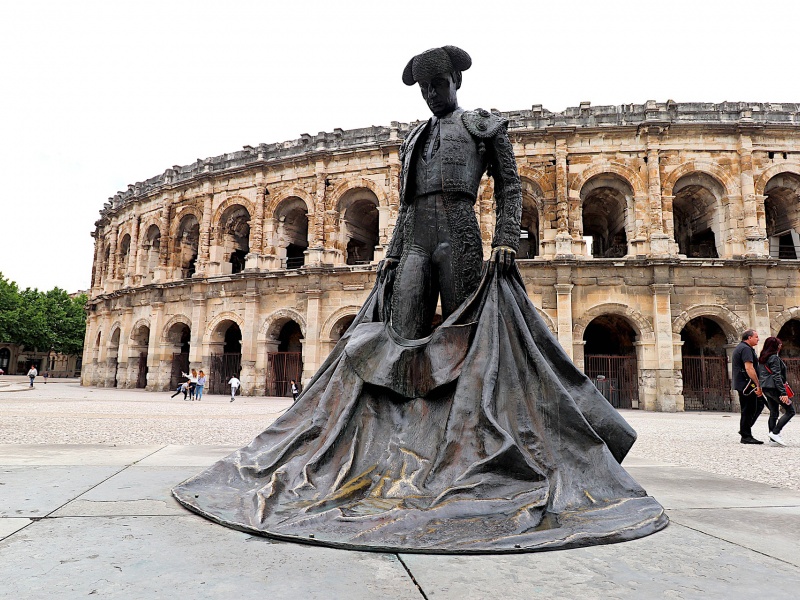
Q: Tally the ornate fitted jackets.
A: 1